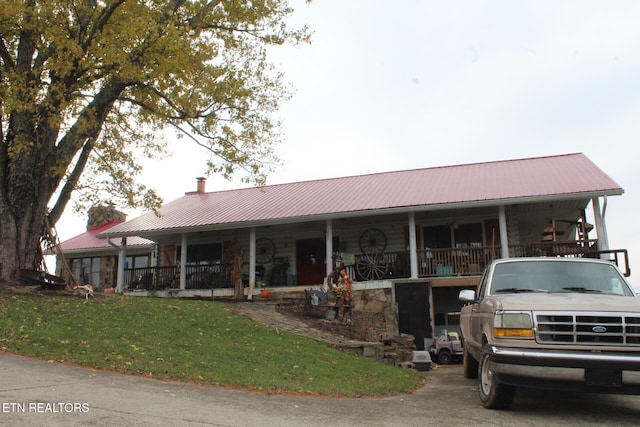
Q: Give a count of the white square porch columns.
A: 7